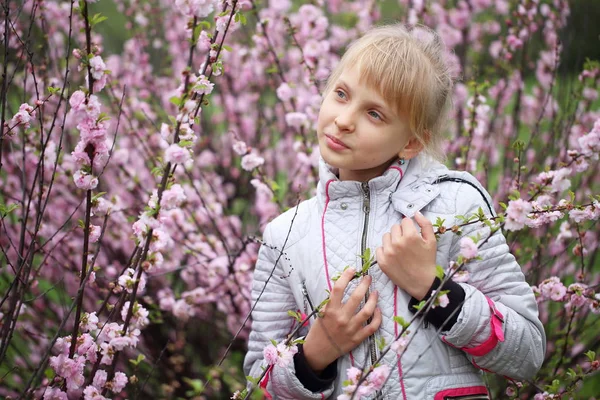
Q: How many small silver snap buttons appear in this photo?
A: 3